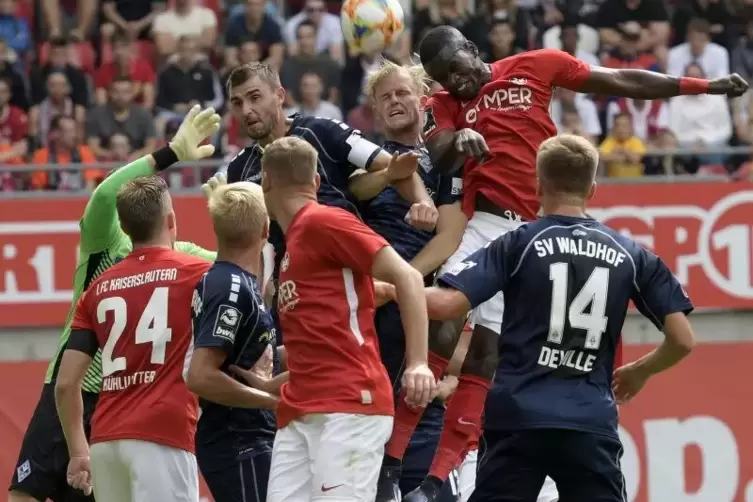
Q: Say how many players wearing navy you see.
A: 4